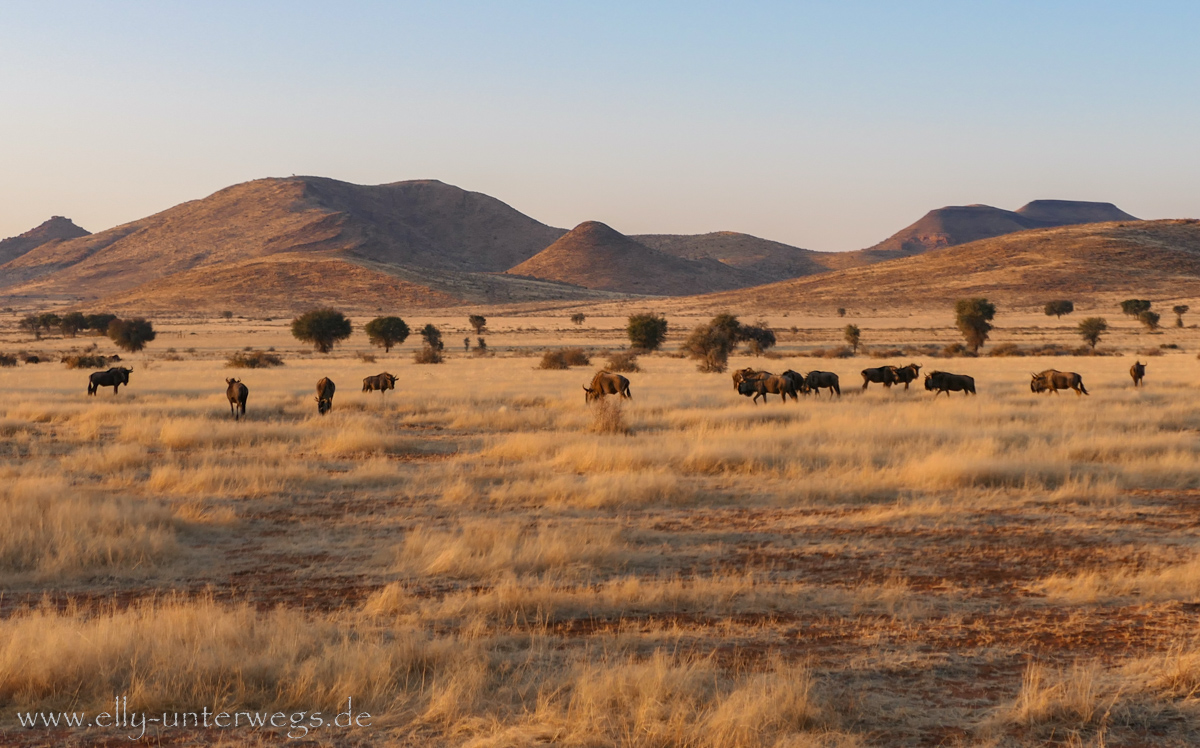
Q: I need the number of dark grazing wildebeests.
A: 14